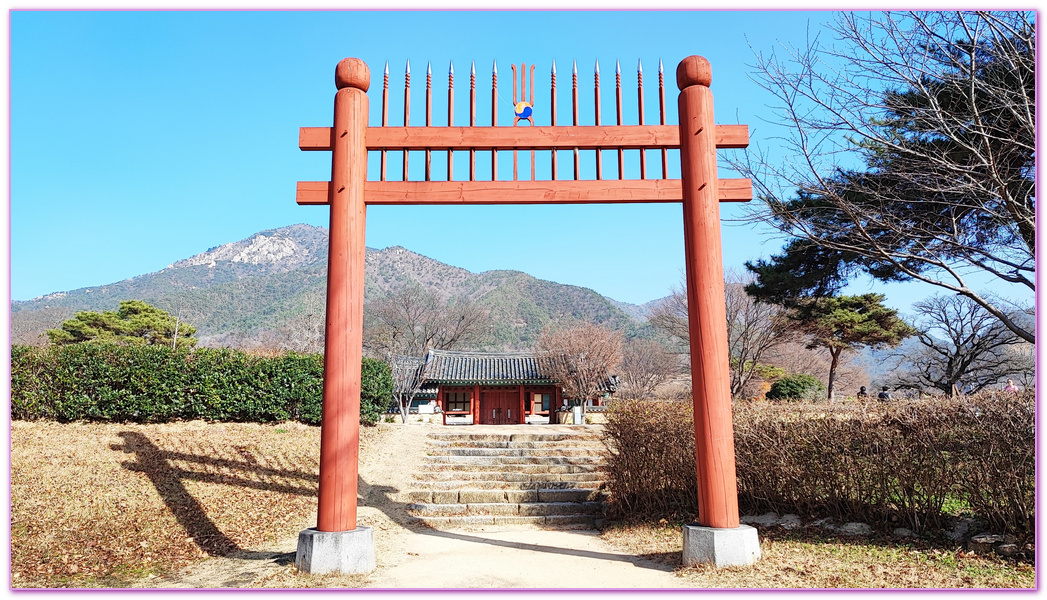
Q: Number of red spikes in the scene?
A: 12